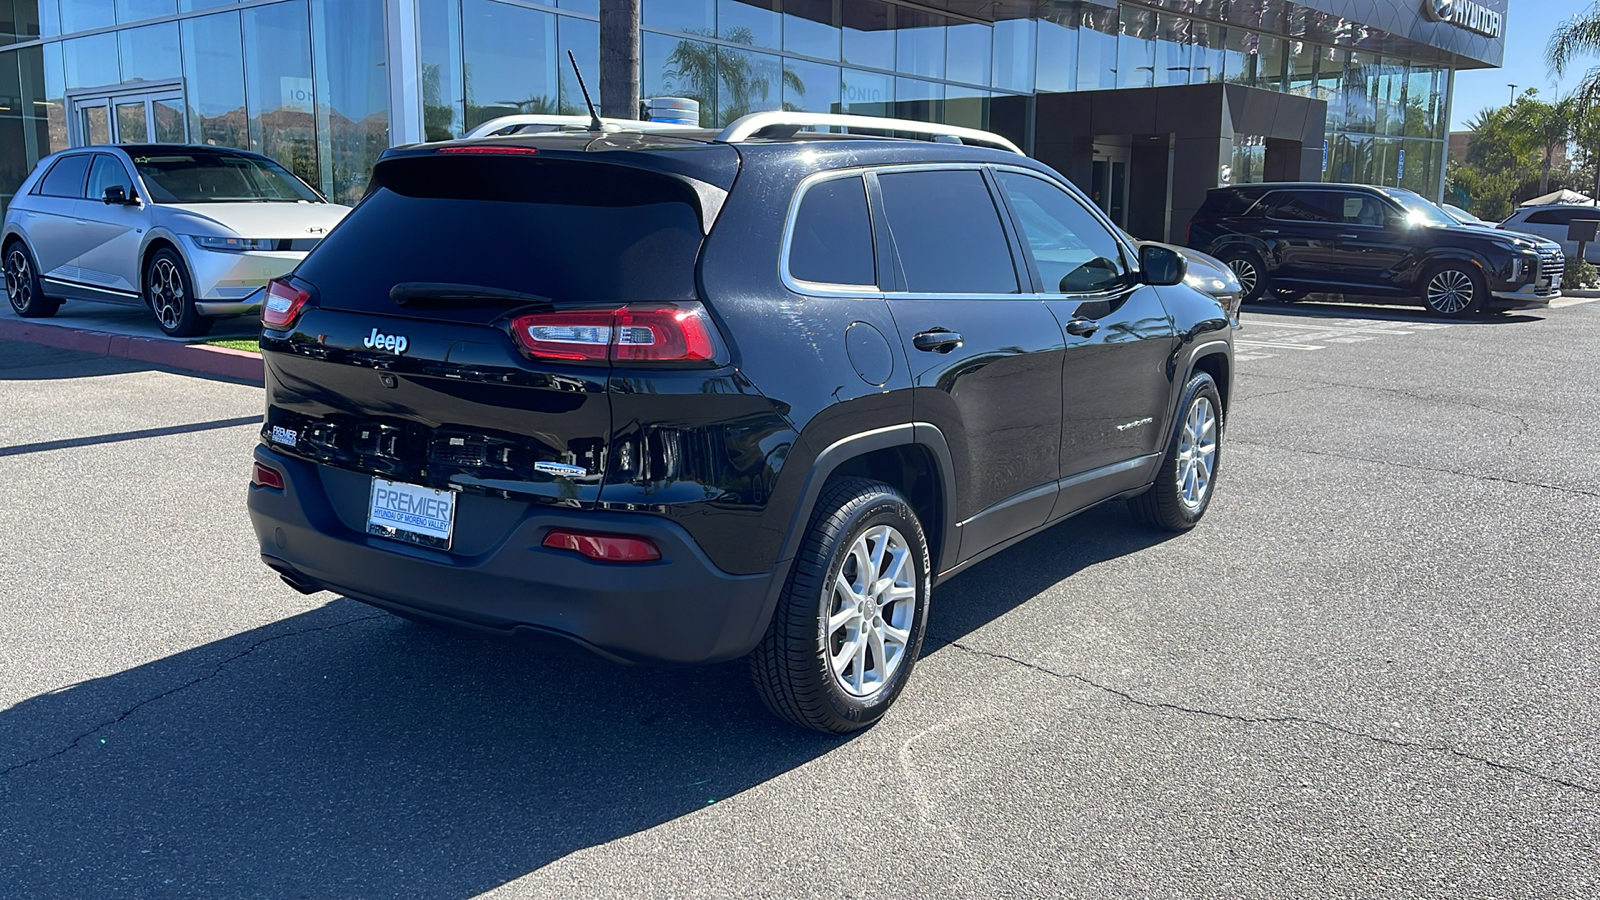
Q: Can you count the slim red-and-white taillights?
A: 2